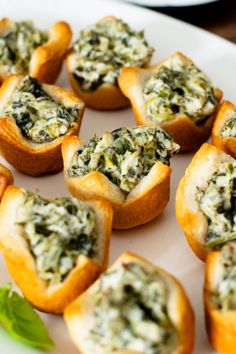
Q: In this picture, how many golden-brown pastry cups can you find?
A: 11